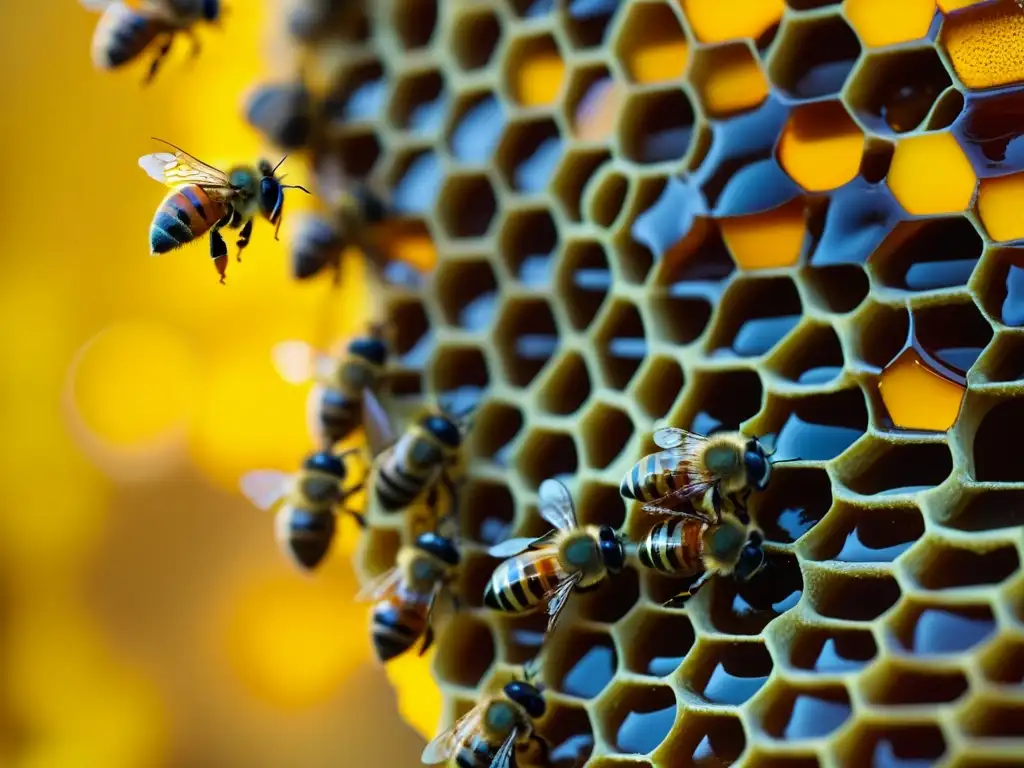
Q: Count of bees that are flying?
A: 2